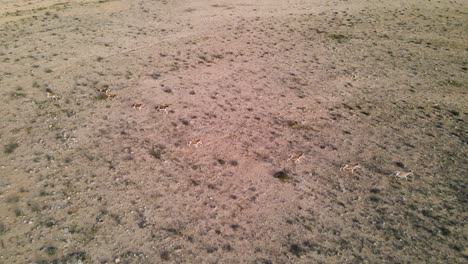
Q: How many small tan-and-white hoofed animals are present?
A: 9